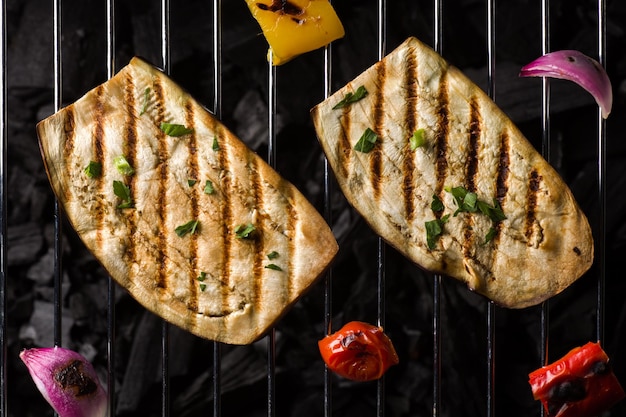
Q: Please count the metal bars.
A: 12